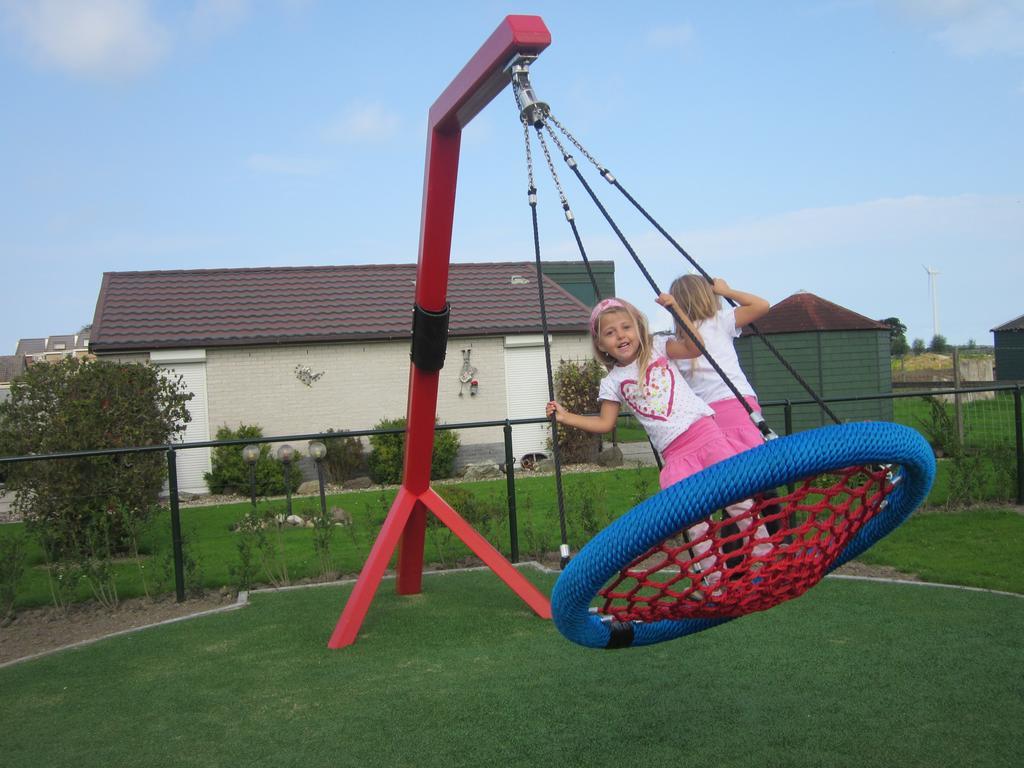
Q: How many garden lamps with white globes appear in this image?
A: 3